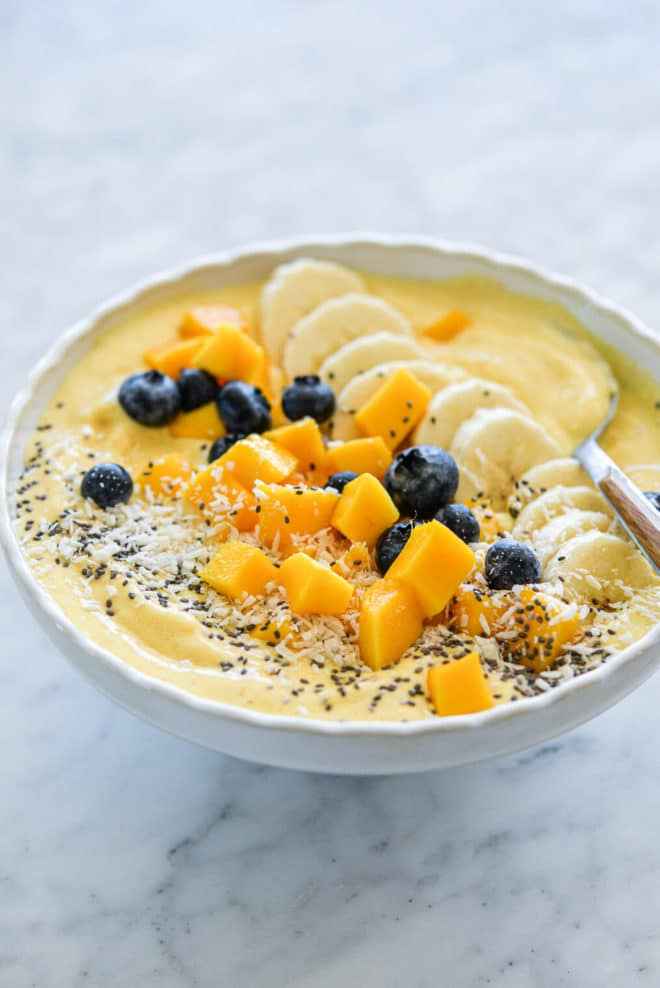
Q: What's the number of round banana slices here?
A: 10